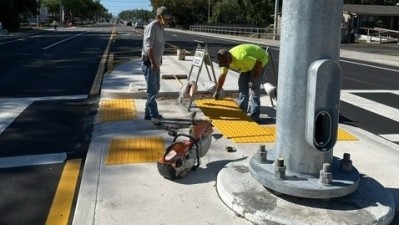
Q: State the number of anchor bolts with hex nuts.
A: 4